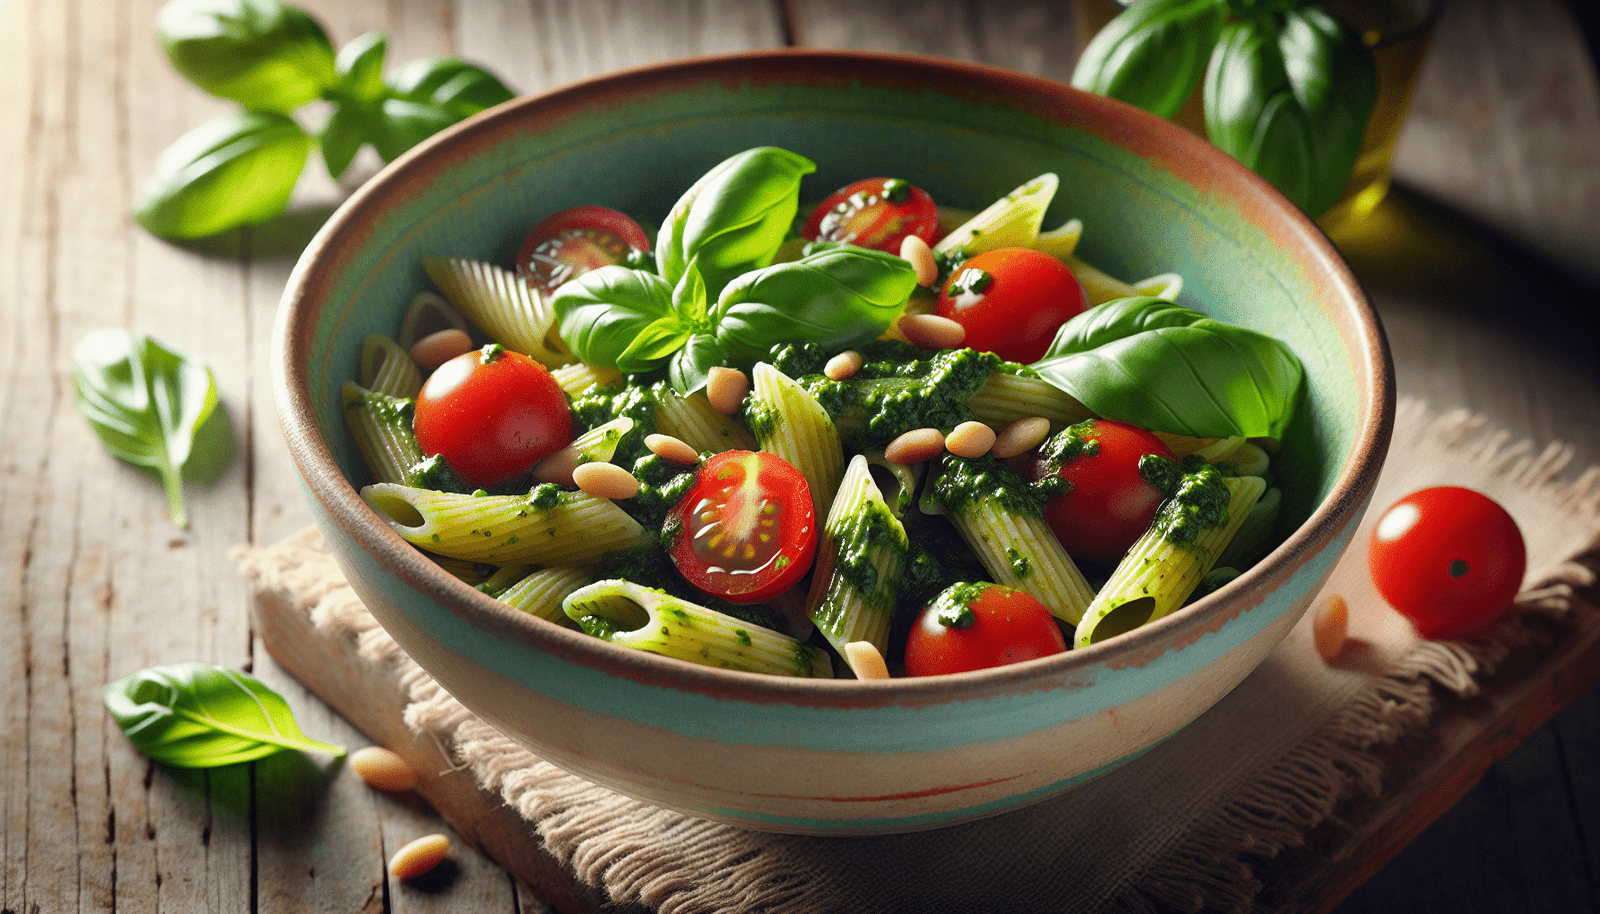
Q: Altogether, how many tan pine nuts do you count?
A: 14